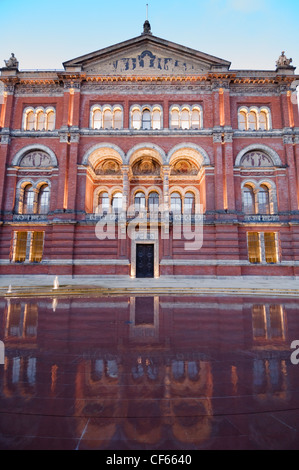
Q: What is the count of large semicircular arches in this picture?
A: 5